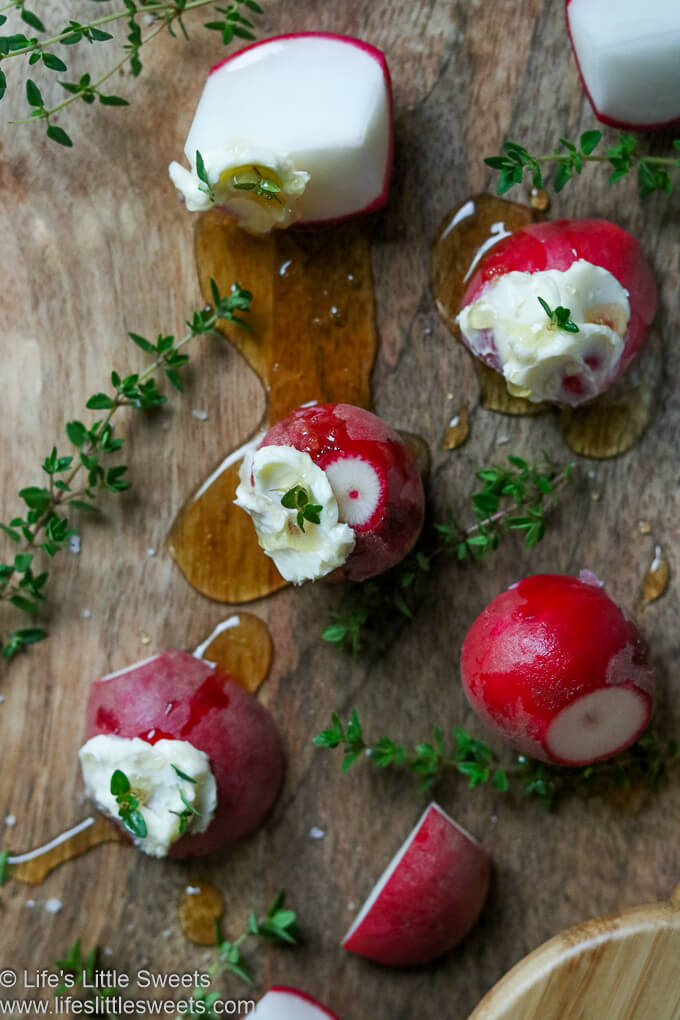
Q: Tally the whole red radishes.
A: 4